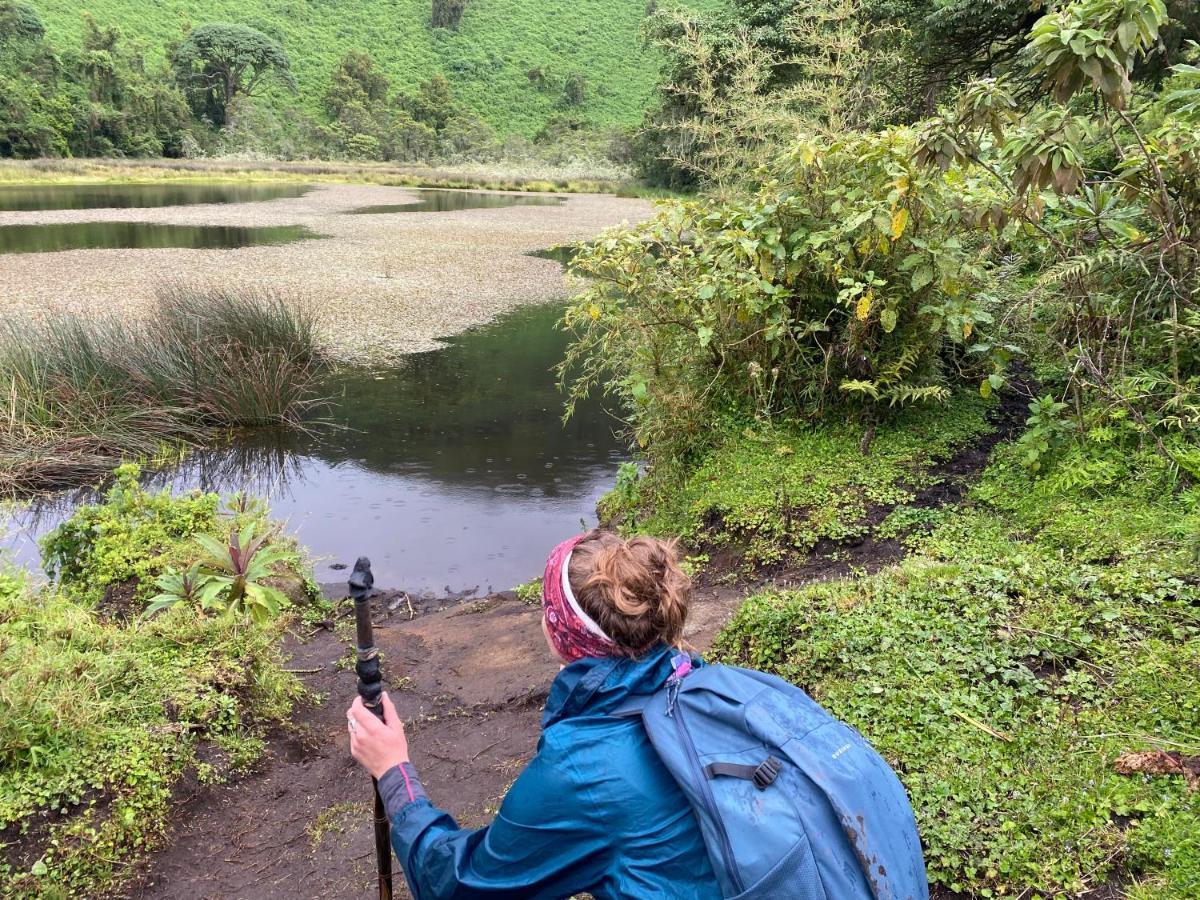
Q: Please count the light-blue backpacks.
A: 1